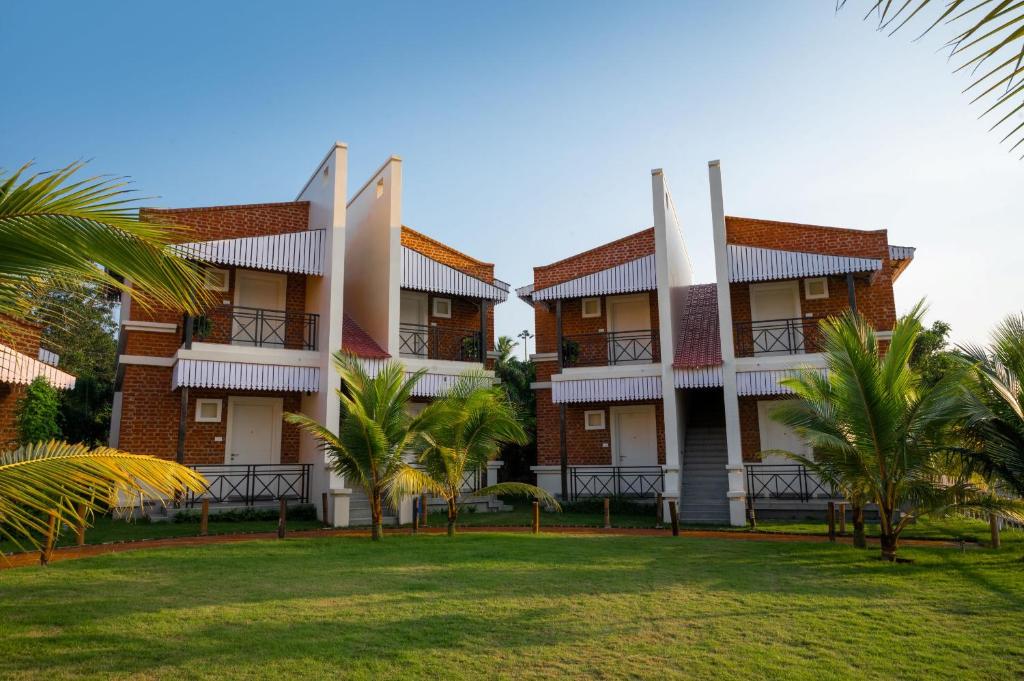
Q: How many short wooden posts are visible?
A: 15